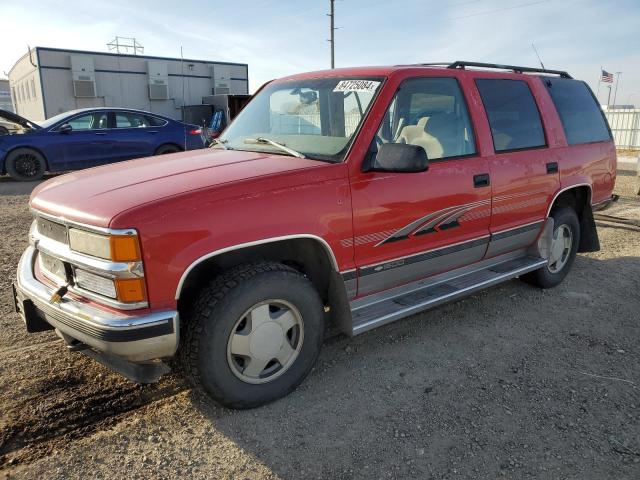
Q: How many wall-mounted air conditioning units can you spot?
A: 3